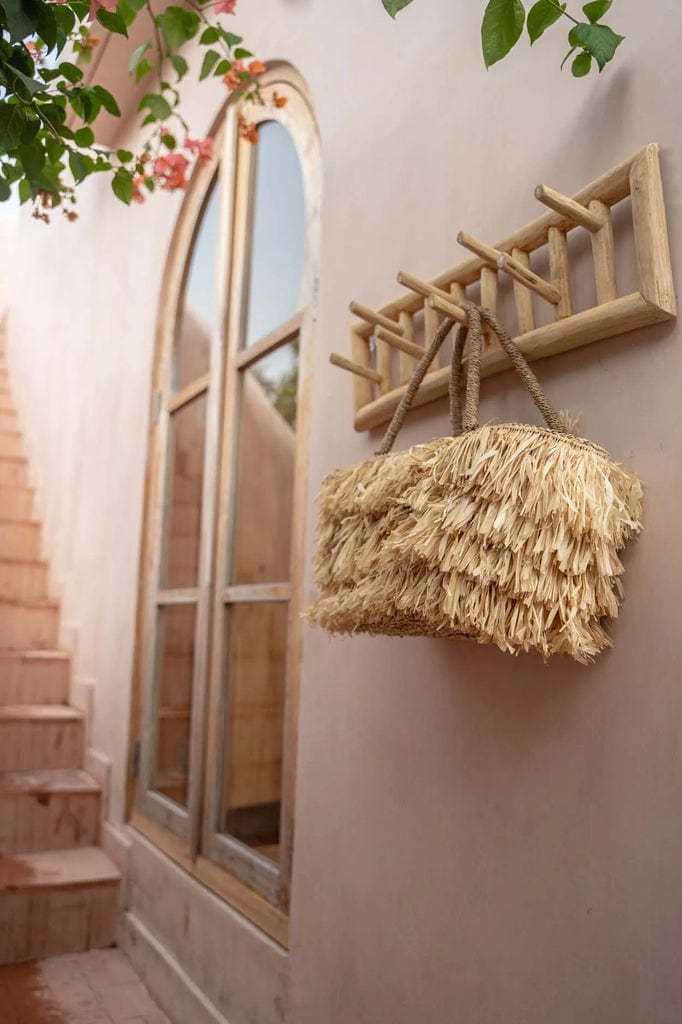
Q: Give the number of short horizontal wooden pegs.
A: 8